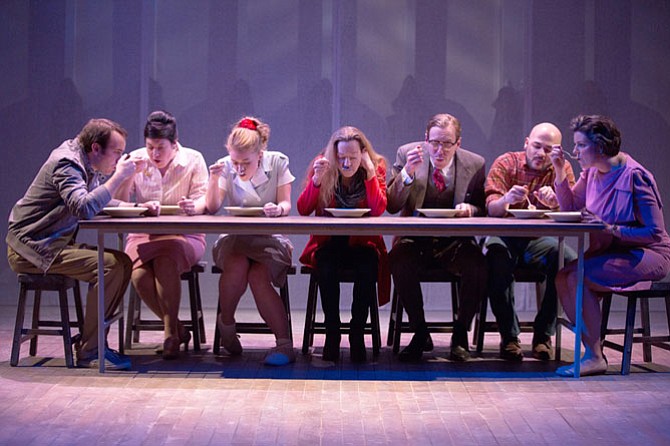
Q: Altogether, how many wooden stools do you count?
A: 7